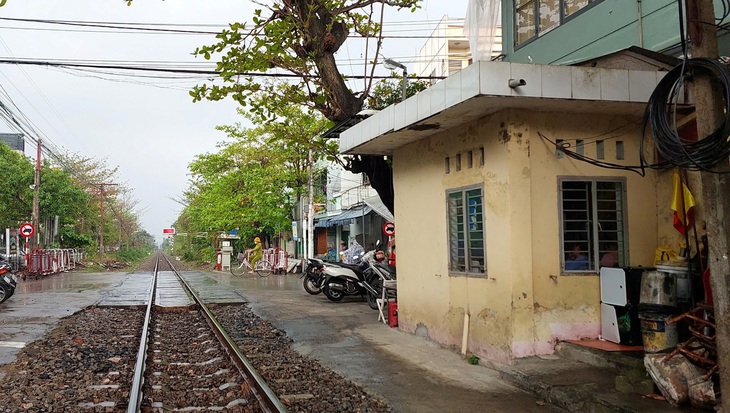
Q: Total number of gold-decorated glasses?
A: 0